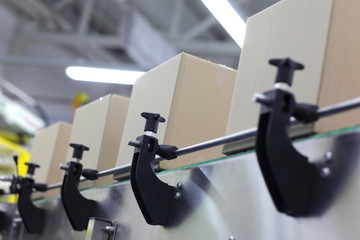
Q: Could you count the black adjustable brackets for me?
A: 4